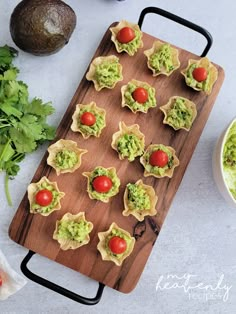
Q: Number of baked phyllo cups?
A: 15